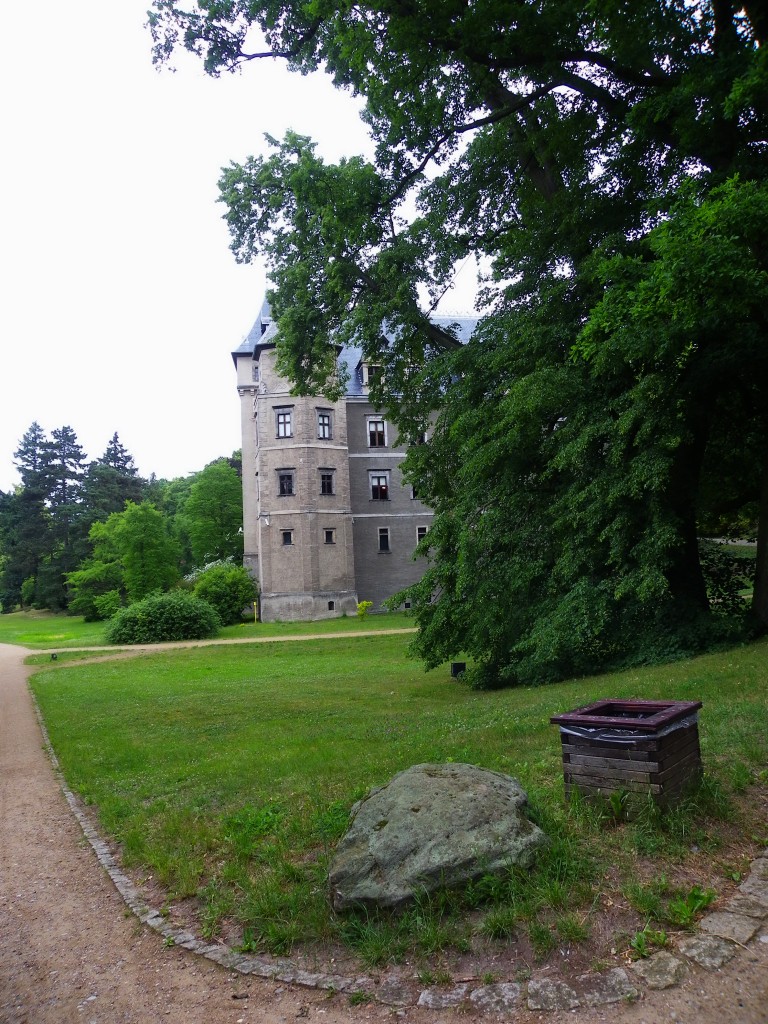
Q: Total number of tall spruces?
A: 3